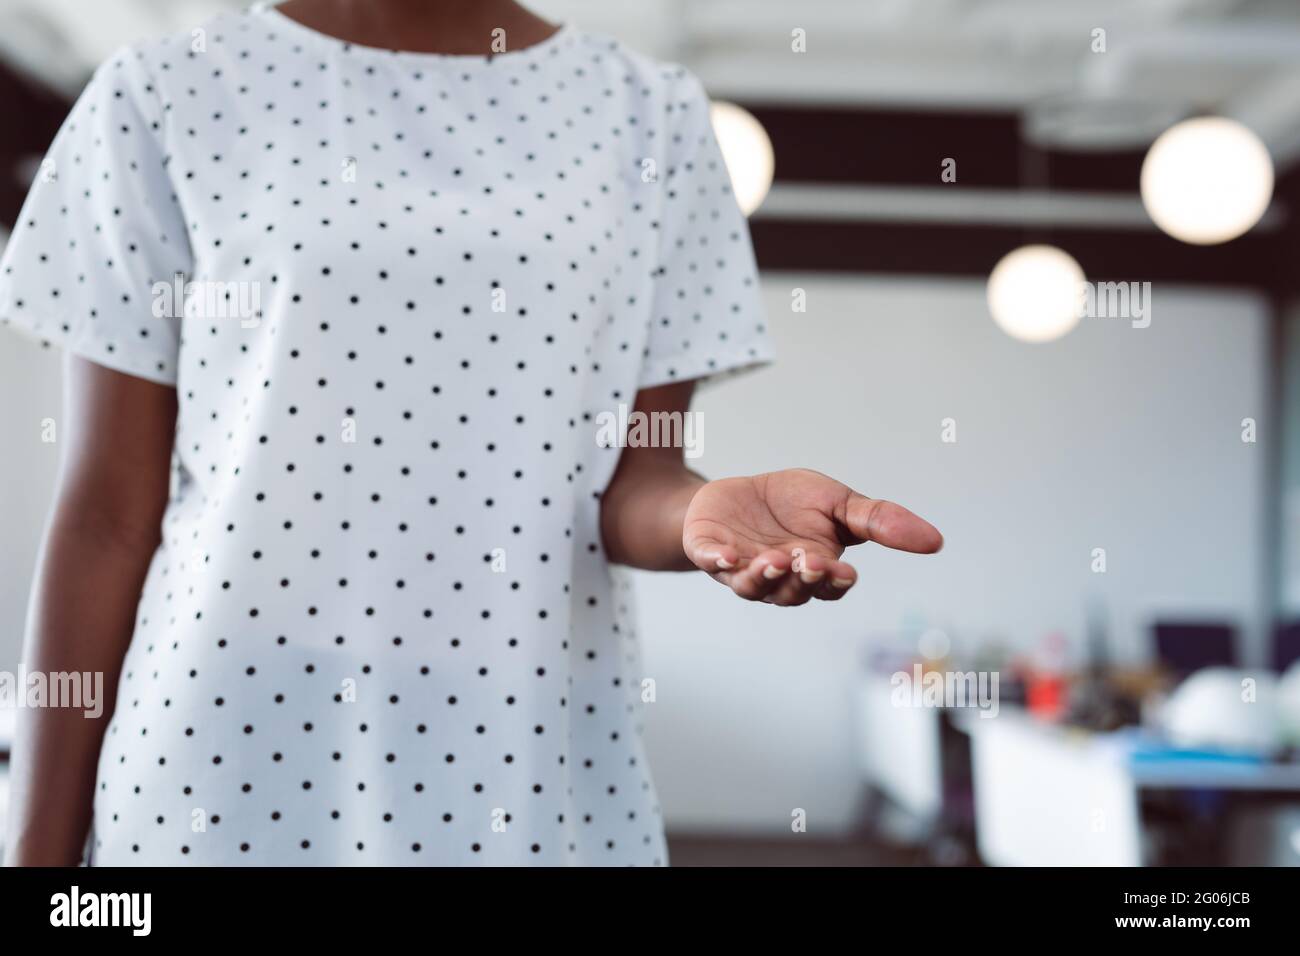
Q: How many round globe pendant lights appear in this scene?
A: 3